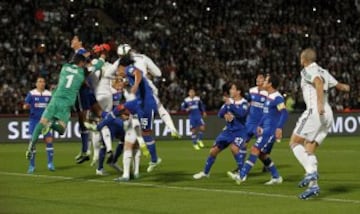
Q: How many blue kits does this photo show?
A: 8